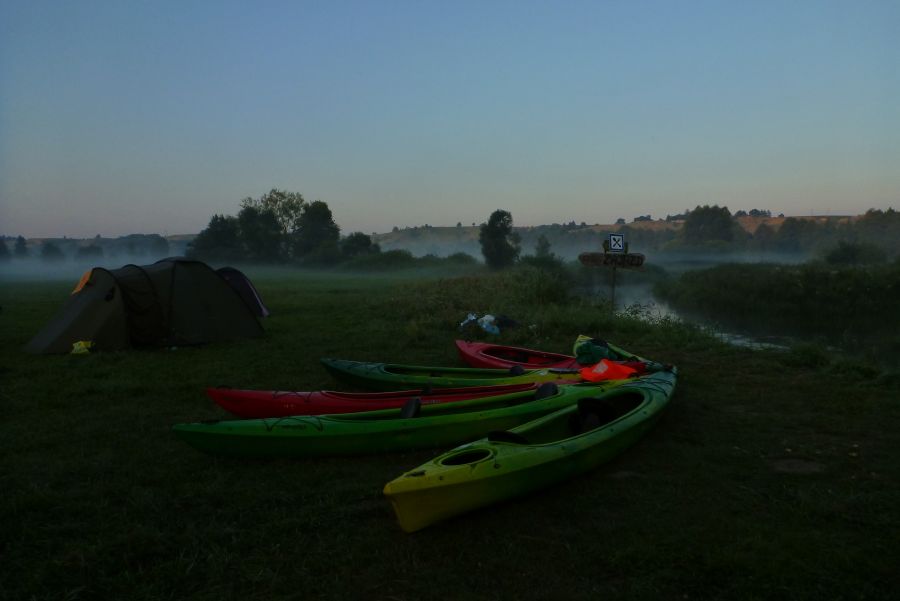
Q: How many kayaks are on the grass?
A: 6